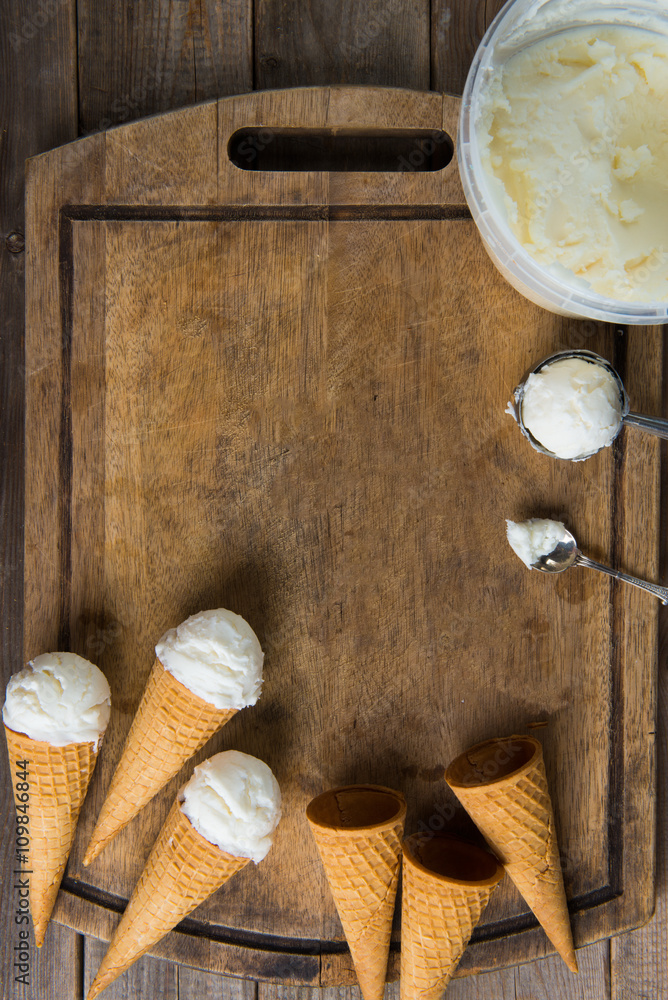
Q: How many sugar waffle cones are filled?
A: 3